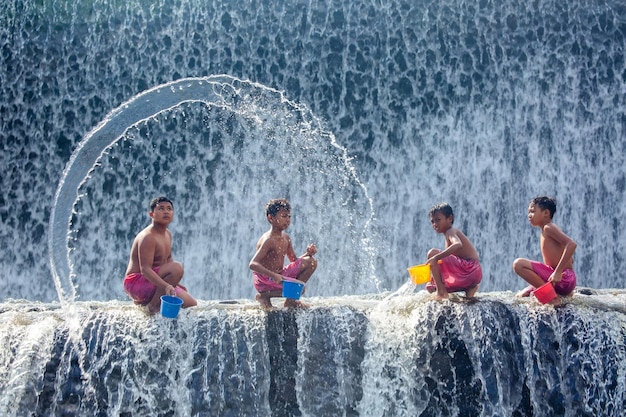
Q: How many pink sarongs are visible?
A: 4